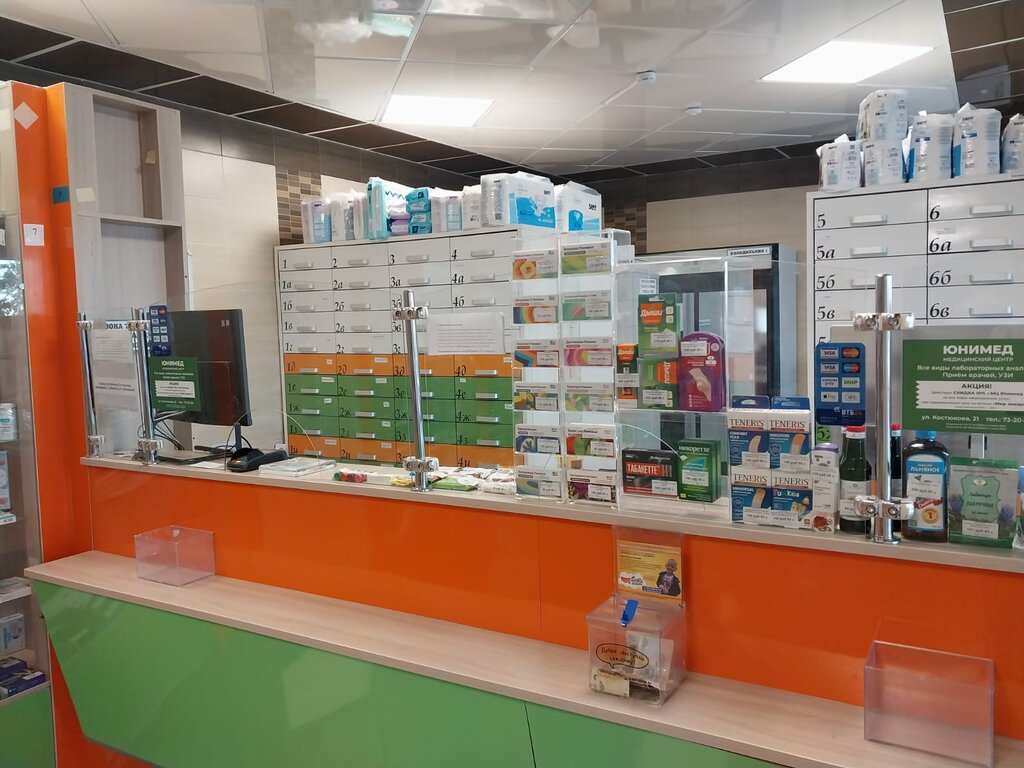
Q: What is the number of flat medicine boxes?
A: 12